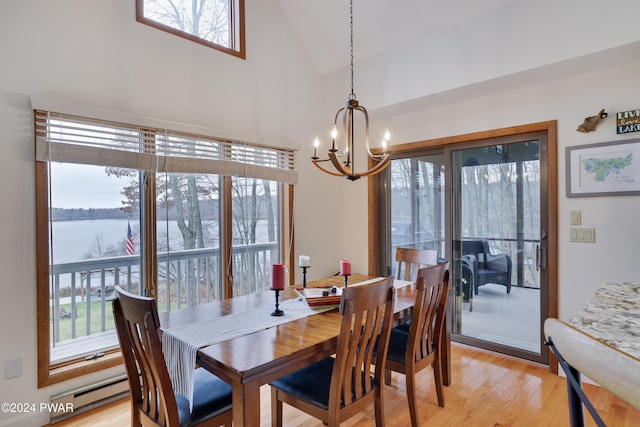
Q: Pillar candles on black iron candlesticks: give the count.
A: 3